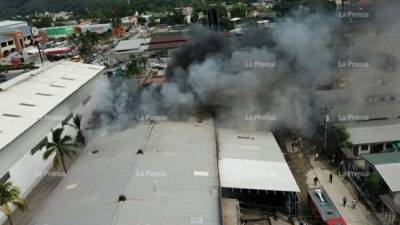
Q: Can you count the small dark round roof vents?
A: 2